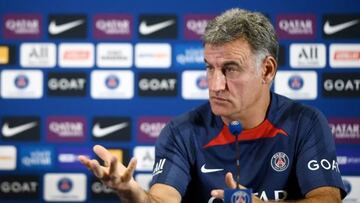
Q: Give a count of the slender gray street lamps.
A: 0